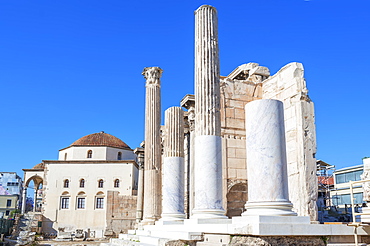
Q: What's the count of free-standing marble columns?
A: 4